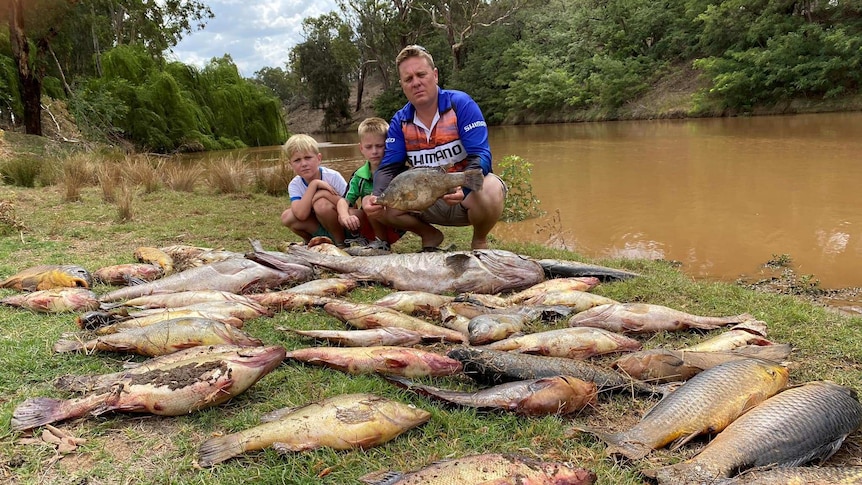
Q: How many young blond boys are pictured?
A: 2